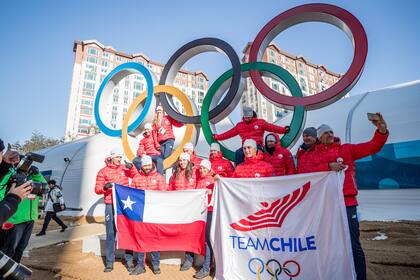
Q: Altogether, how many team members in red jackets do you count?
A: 13